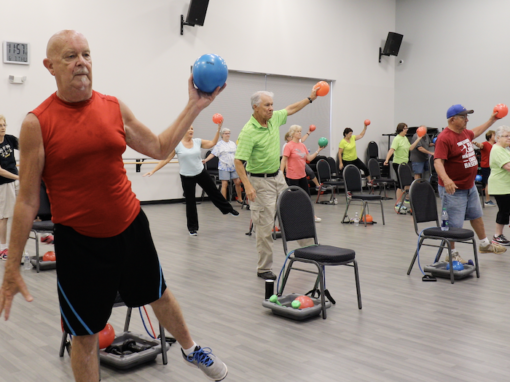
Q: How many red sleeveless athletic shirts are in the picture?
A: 1